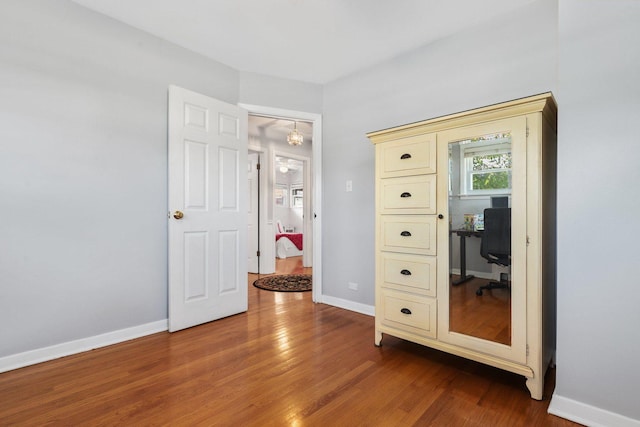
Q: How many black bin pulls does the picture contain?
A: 5